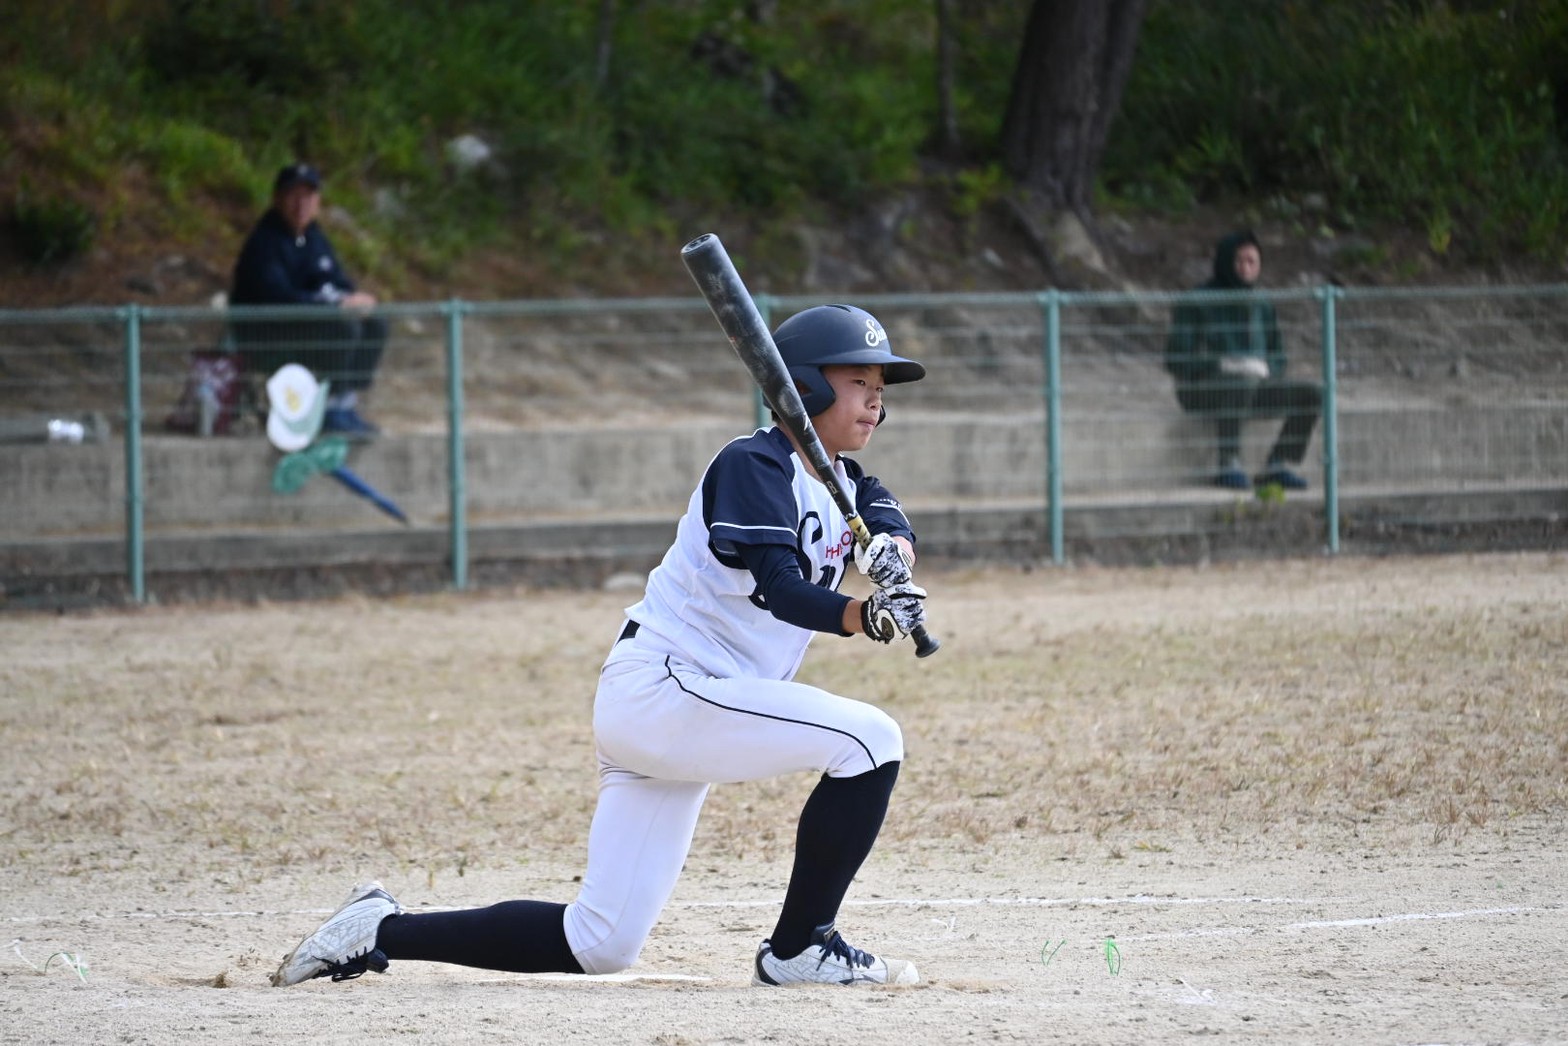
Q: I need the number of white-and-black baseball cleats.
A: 2